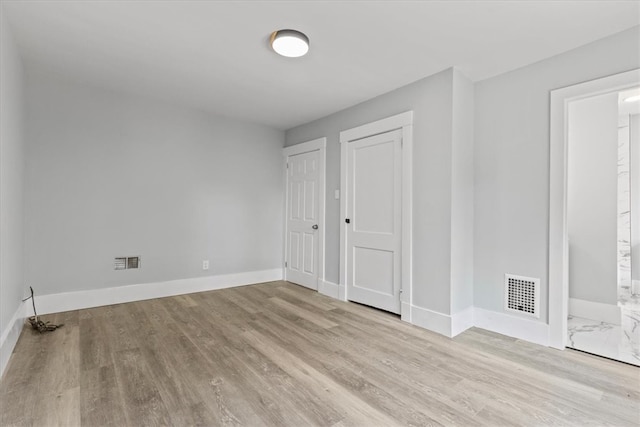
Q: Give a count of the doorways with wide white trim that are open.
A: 1